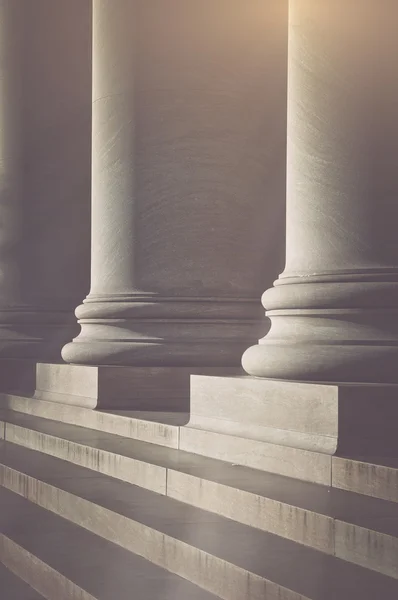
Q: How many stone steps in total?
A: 4